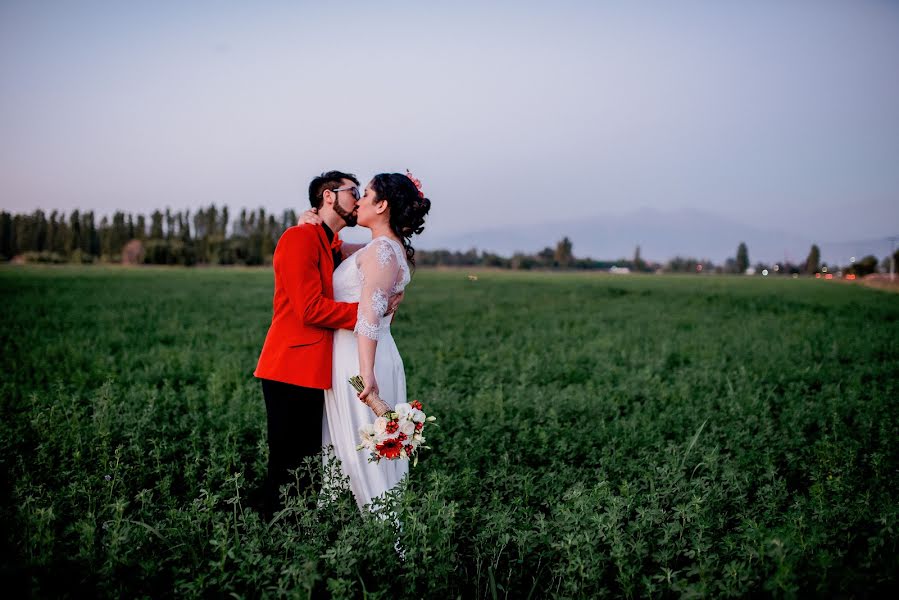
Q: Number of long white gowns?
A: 1